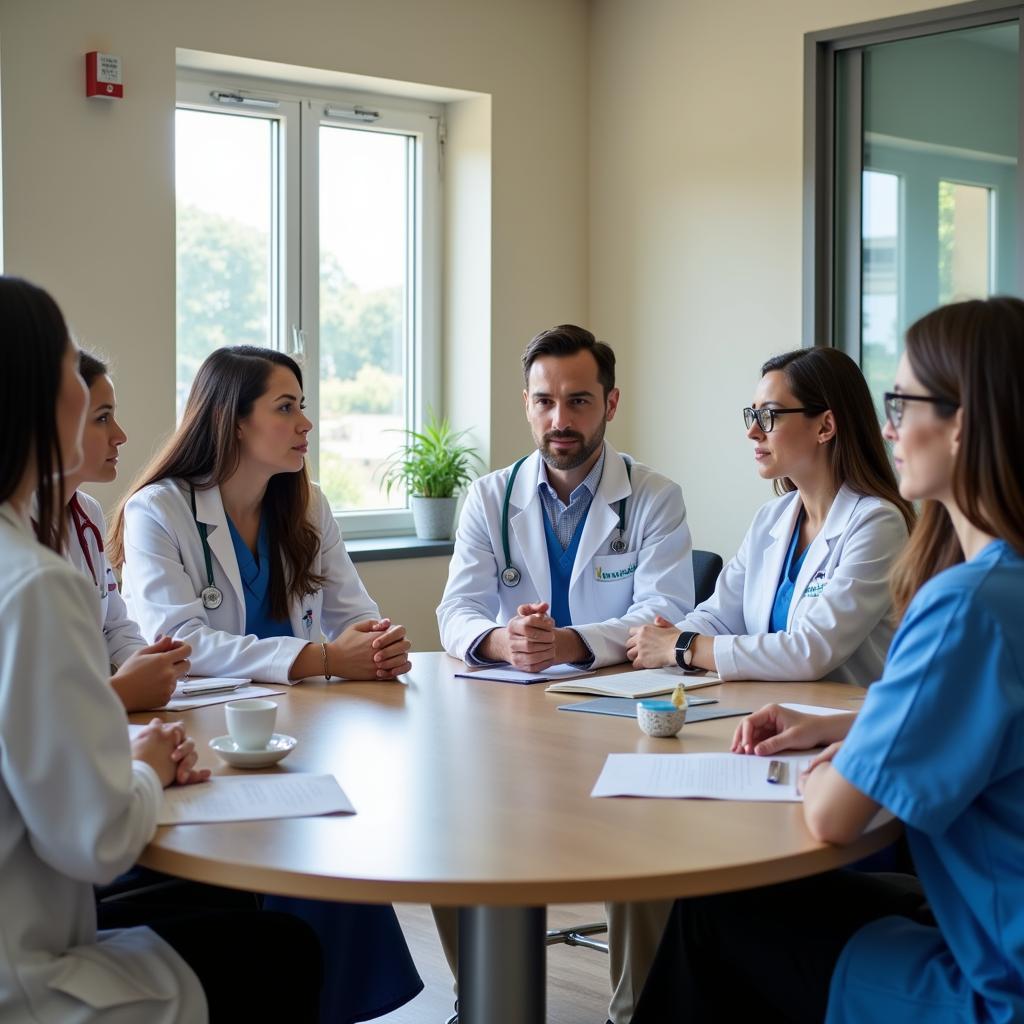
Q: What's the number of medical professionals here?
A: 6